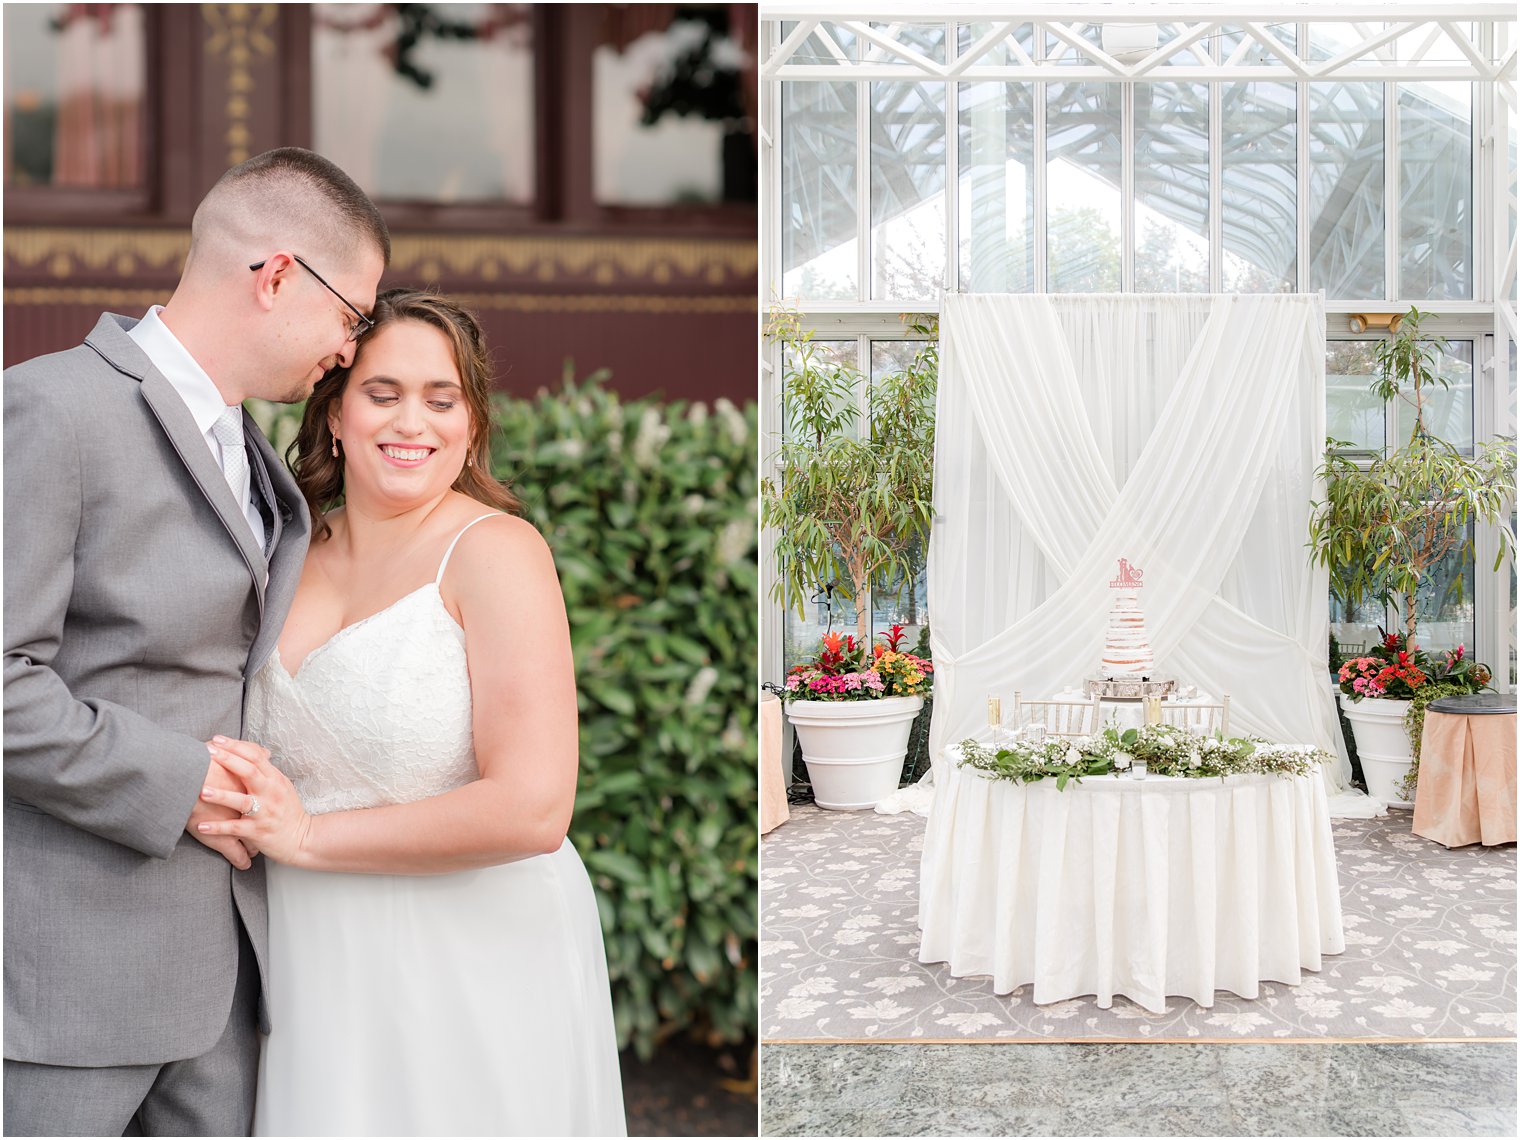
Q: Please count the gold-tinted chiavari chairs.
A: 2